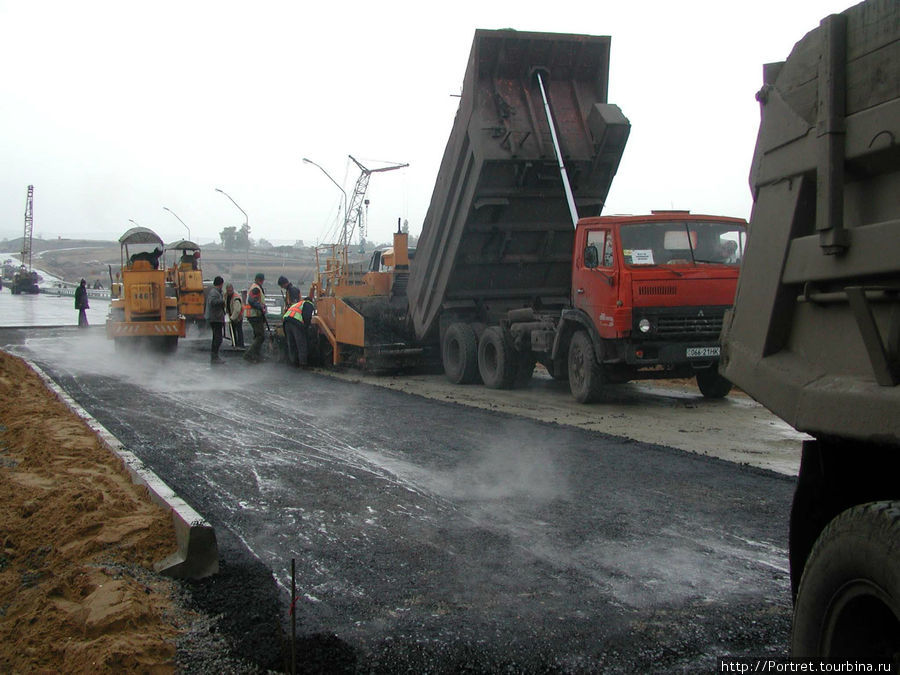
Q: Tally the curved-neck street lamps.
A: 4